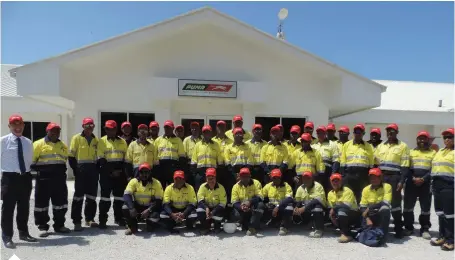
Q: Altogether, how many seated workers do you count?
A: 8